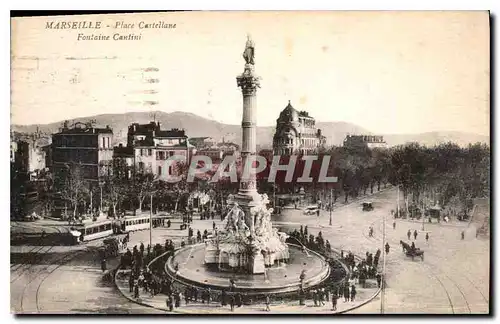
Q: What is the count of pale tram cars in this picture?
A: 2